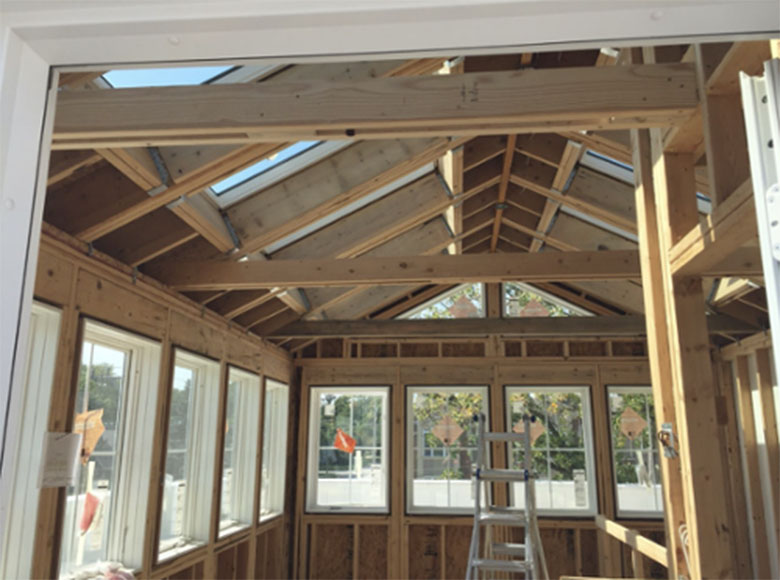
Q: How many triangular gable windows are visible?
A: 2